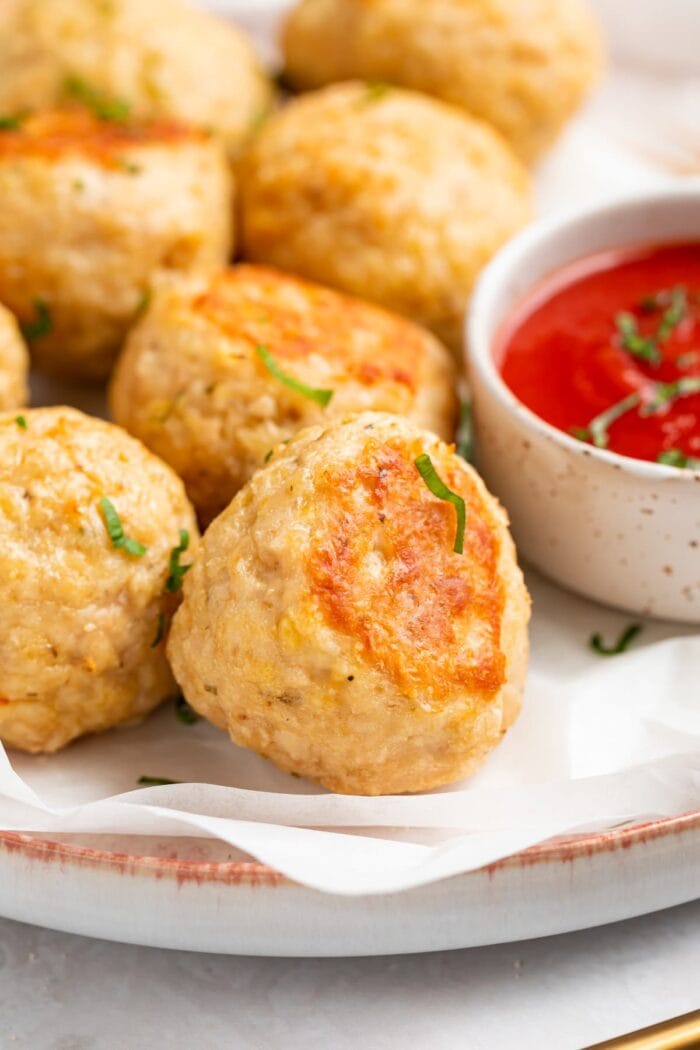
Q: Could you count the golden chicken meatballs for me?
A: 8